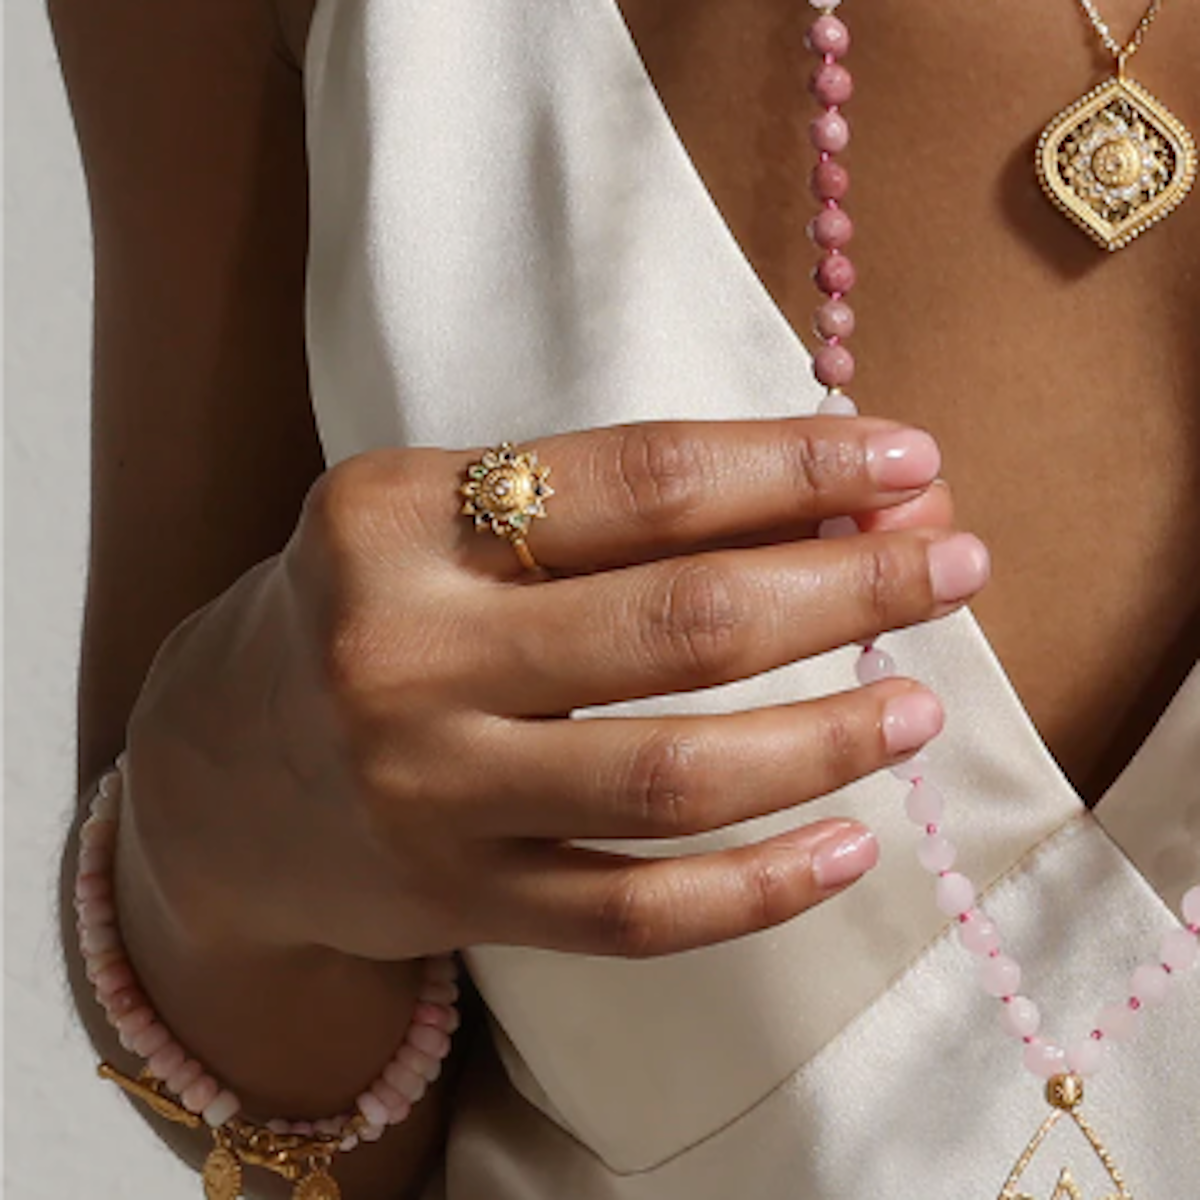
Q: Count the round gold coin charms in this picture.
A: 2